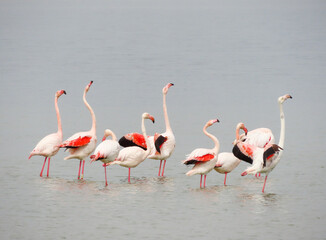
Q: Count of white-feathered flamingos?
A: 9